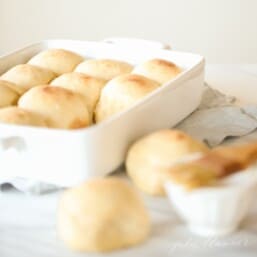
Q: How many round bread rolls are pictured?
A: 11